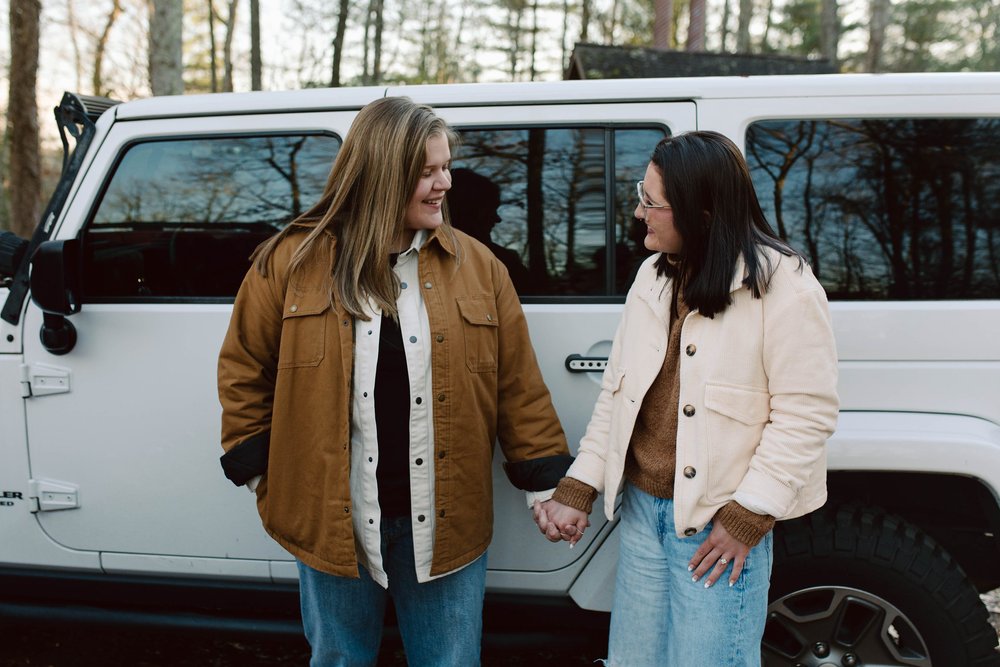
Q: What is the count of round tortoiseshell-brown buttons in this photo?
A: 4